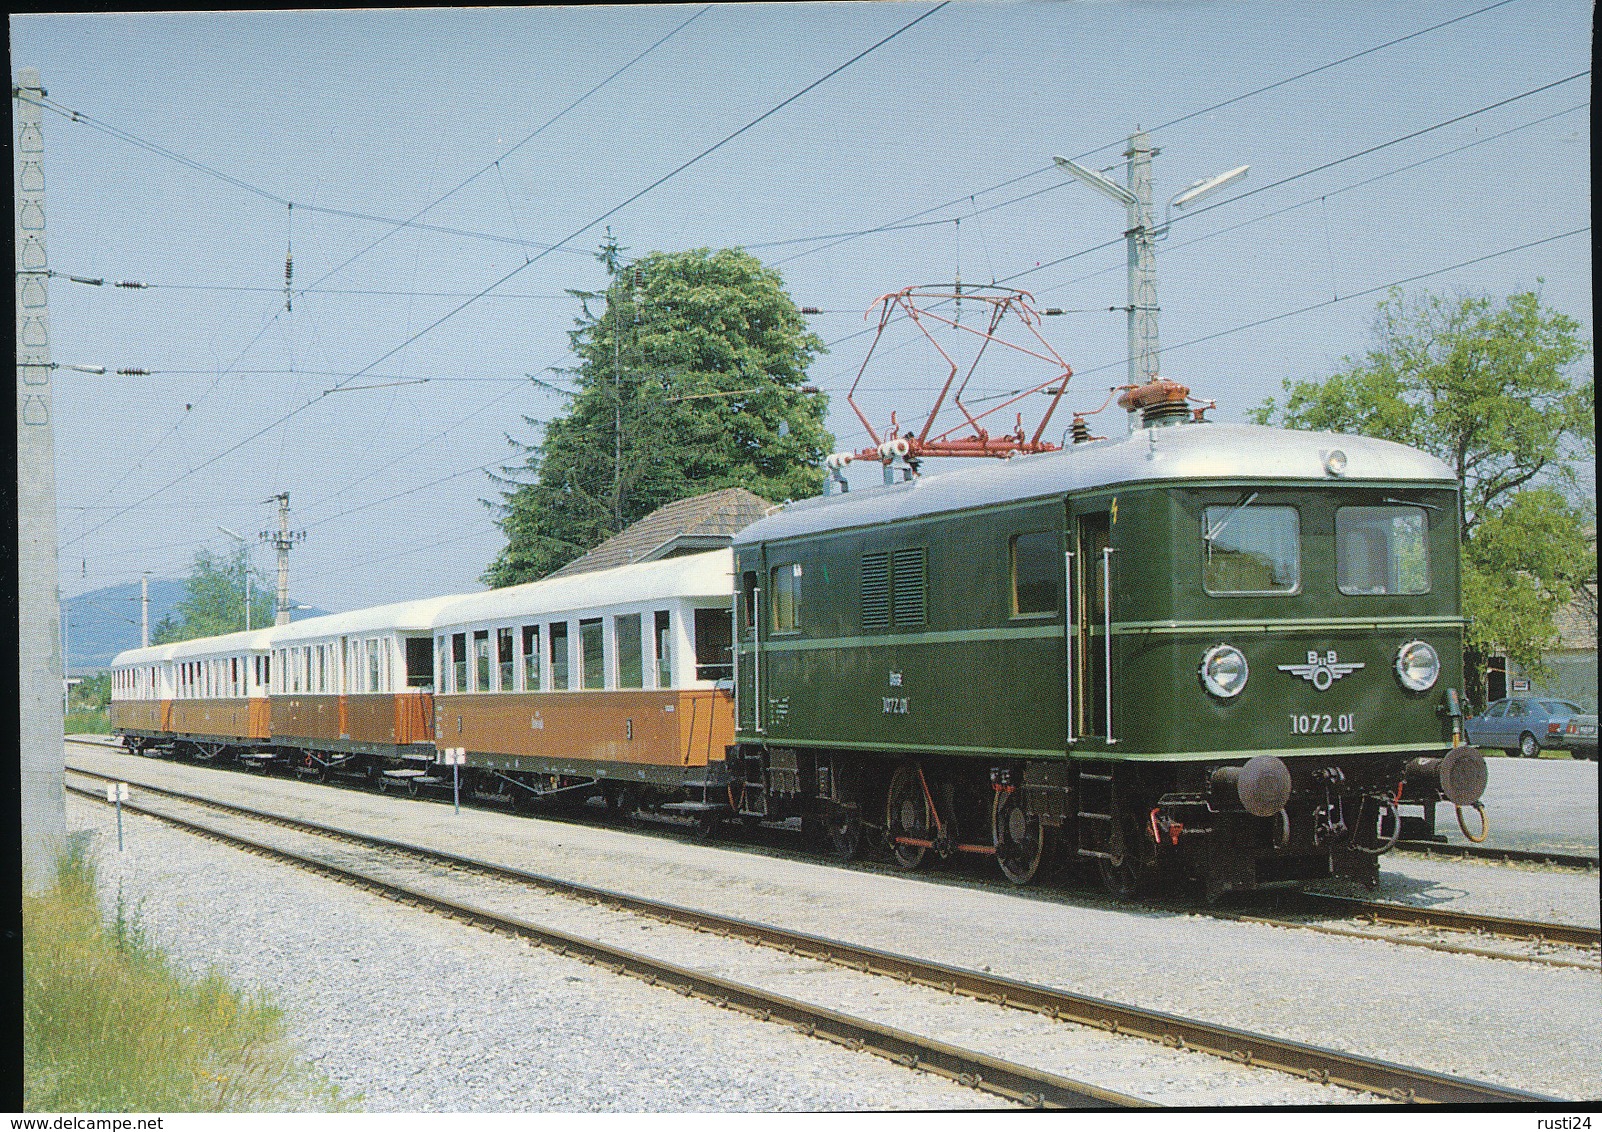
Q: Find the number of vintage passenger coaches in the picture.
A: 4